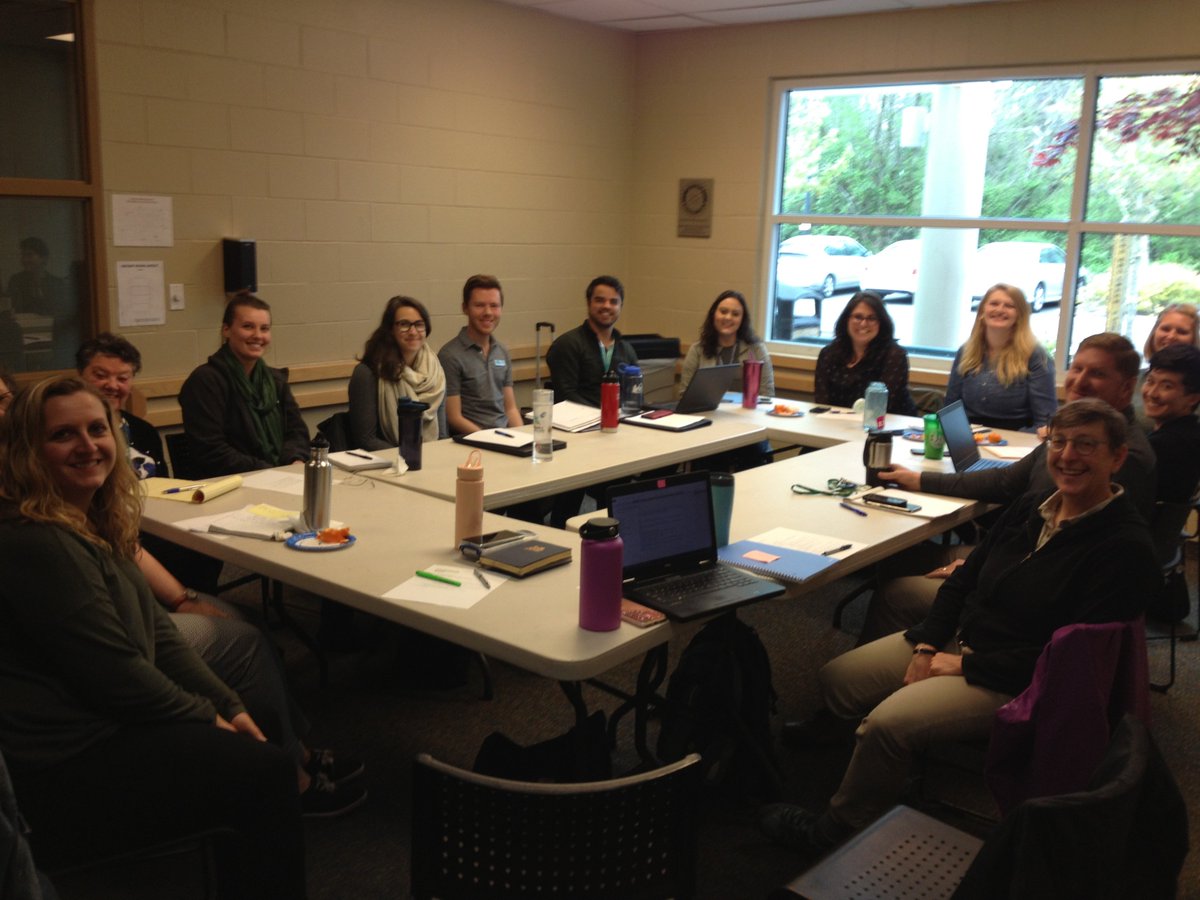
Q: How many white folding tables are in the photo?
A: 4